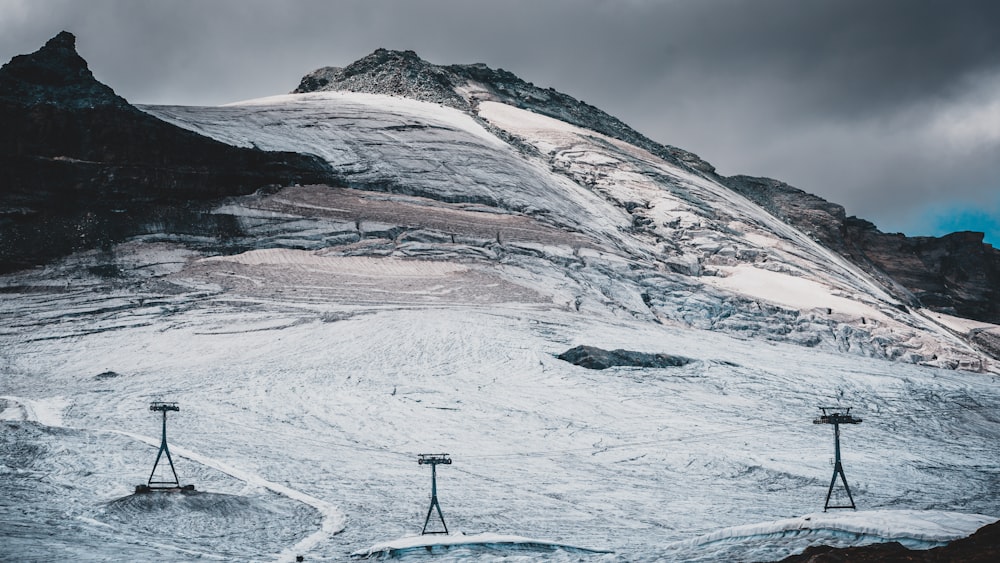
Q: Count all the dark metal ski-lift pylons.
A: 3